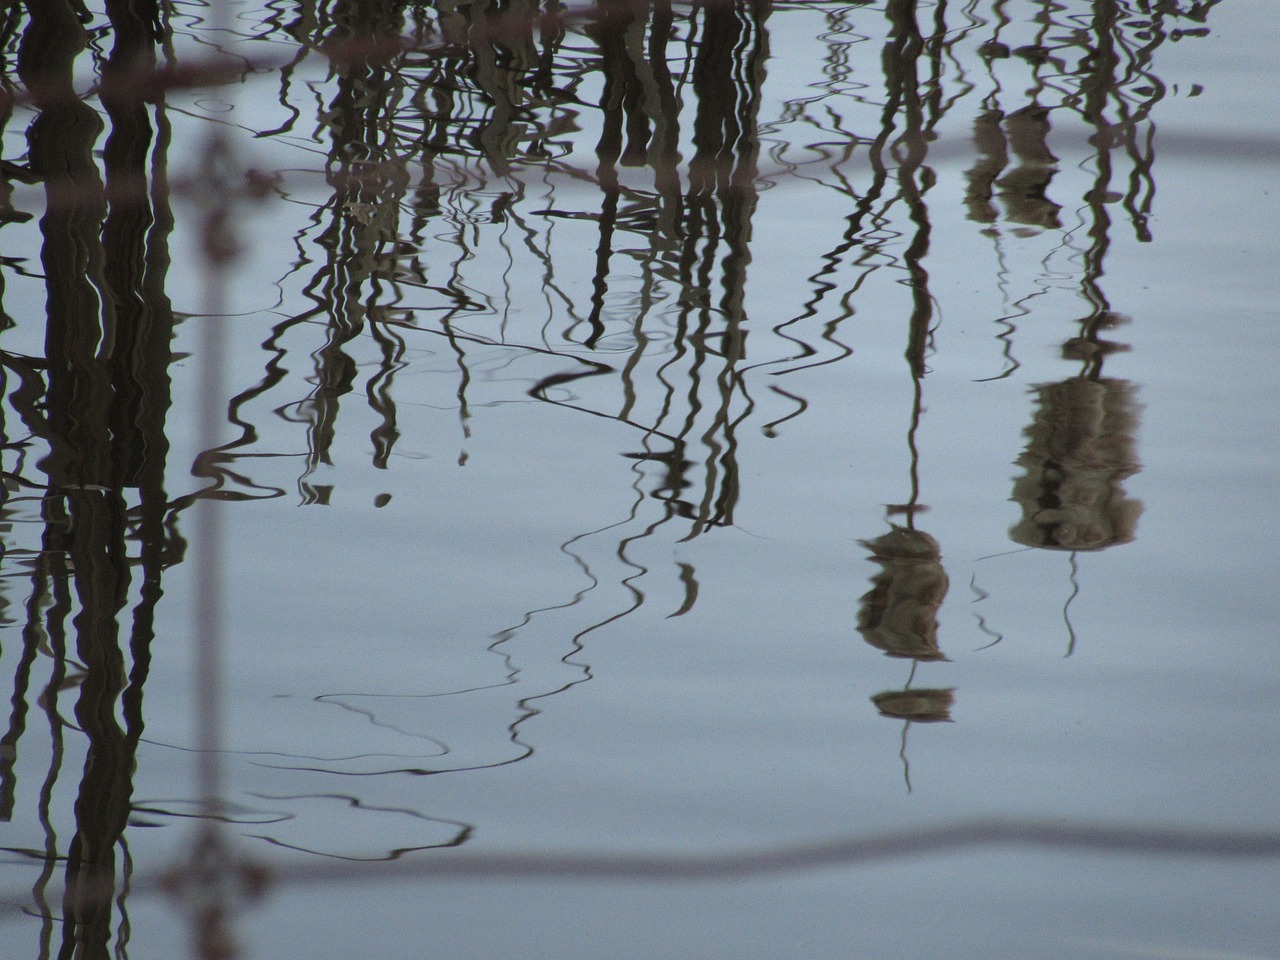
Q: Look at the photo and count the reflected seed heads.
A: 4